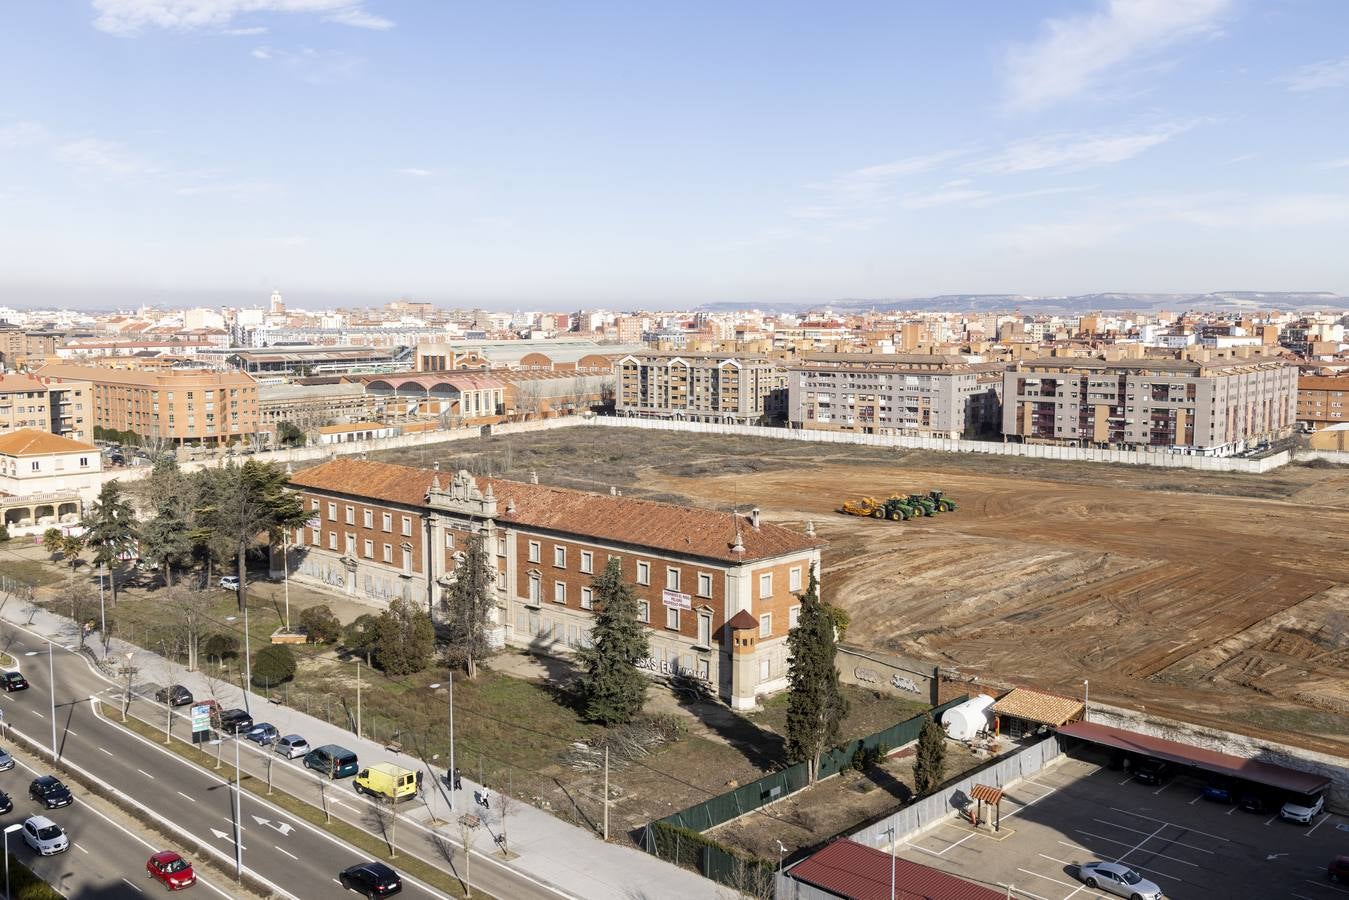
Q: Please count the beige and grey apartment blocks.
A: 3